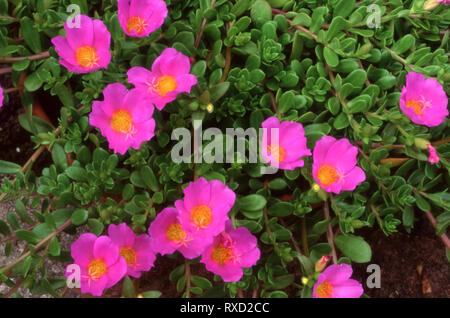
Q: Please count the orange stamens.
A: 13